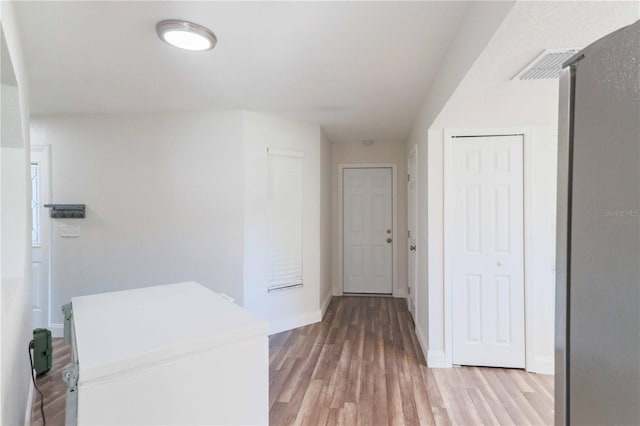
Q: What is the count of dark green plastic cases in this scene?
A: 1